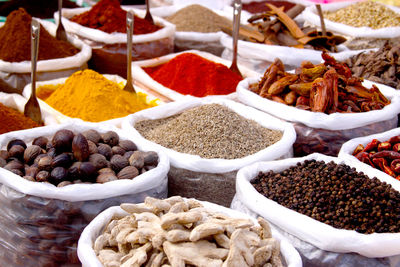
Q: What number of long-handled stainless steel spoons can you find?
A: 5